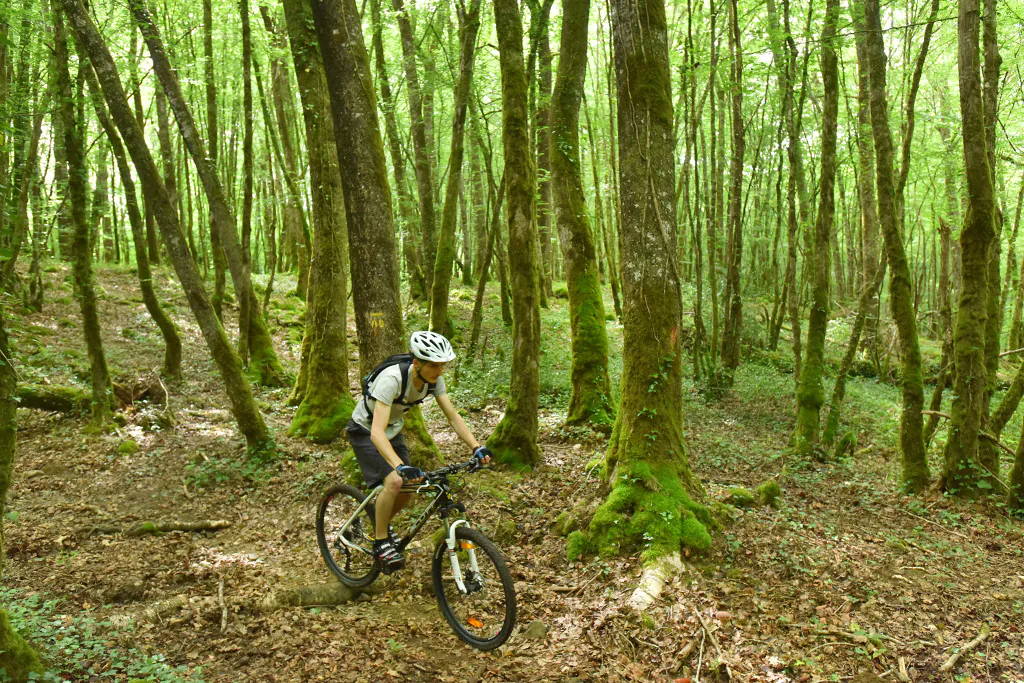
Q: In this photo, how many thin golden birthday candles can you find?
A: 0